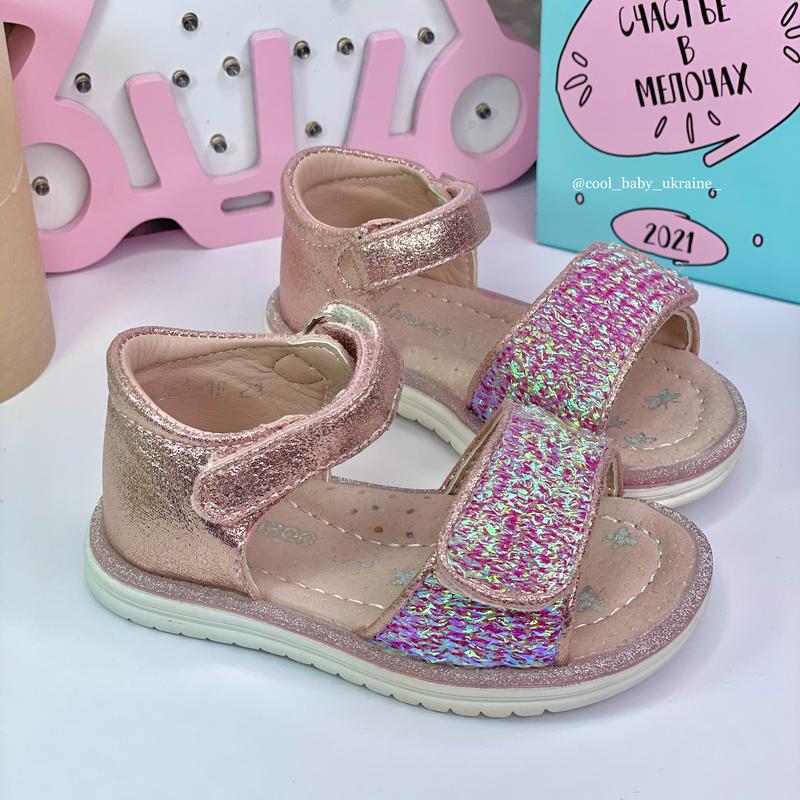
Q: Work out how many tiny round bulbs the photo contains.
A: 11